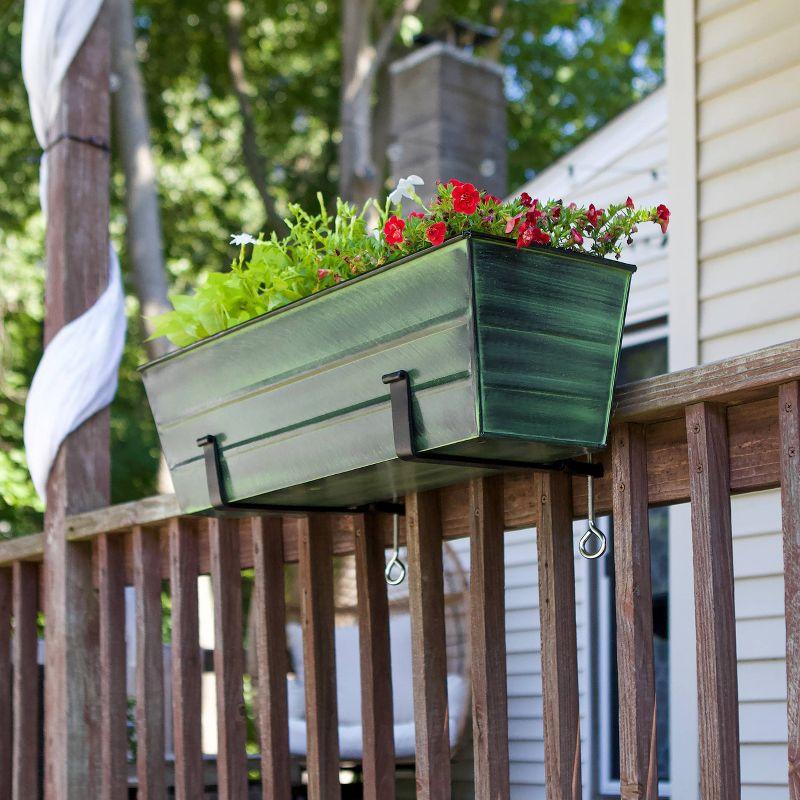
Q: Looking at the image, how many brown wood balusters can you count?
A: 15